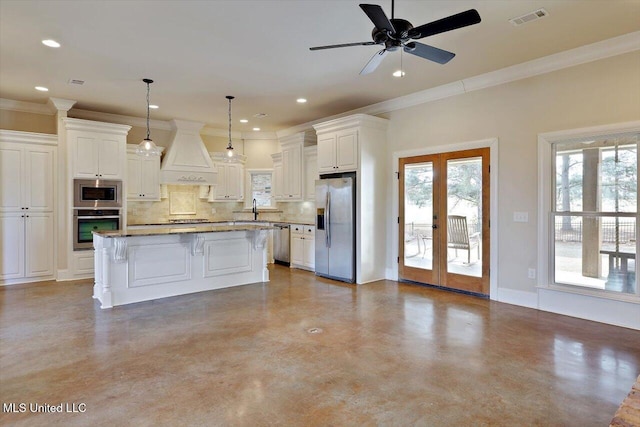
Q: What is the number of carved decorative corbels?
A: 3